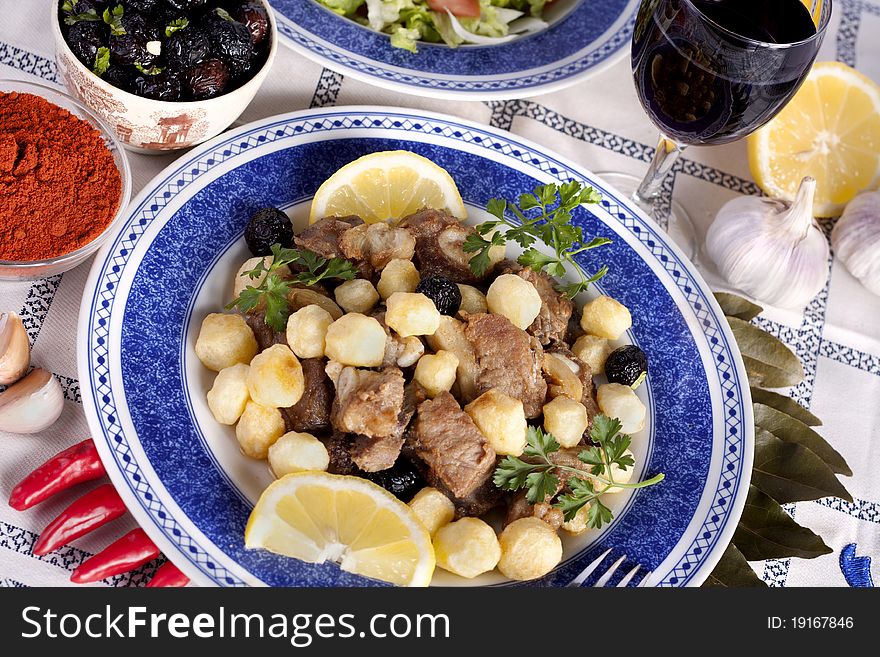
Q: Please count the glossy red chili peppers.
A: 4